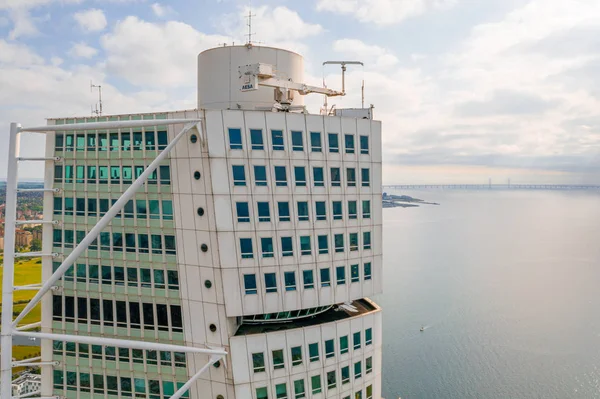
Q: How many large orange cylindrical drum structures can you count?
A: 0